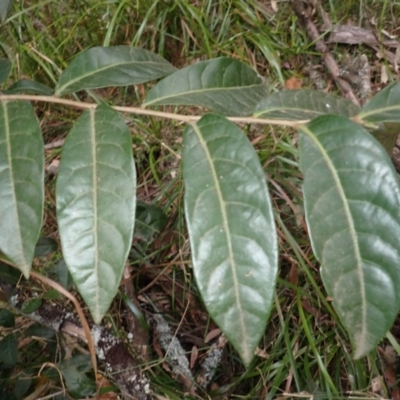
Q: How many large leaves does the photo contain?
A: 4